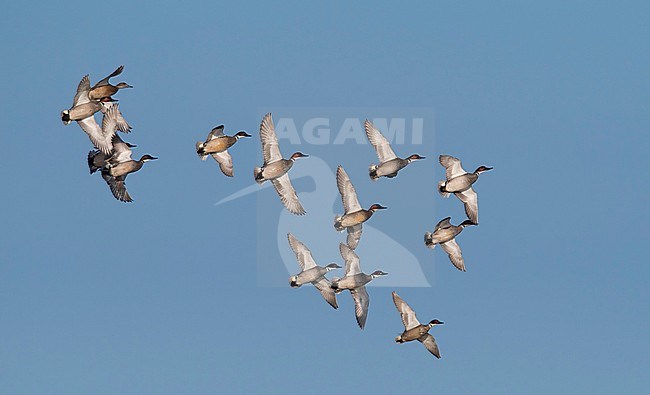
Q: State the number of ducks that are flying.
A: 13